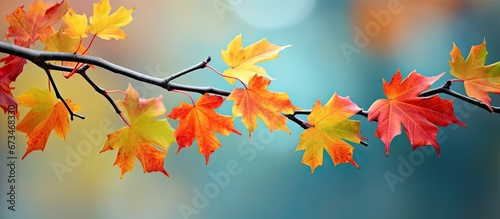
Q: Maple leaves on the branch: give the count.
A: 13